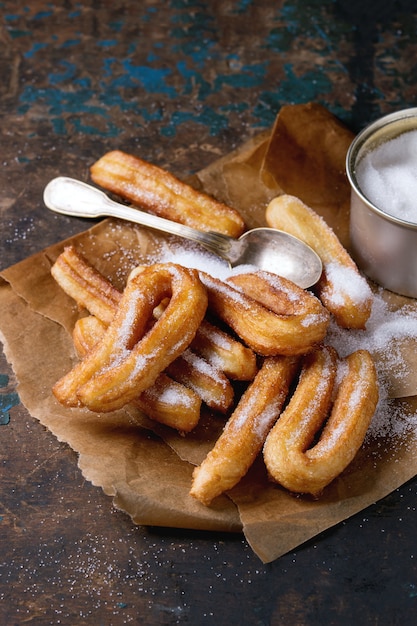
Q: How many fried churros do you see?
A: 9